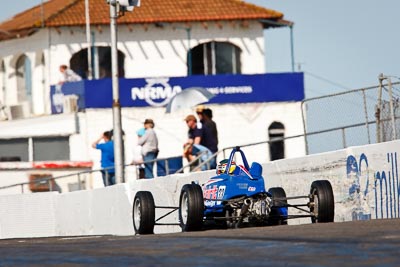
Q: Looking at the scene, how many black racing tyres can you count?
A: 4